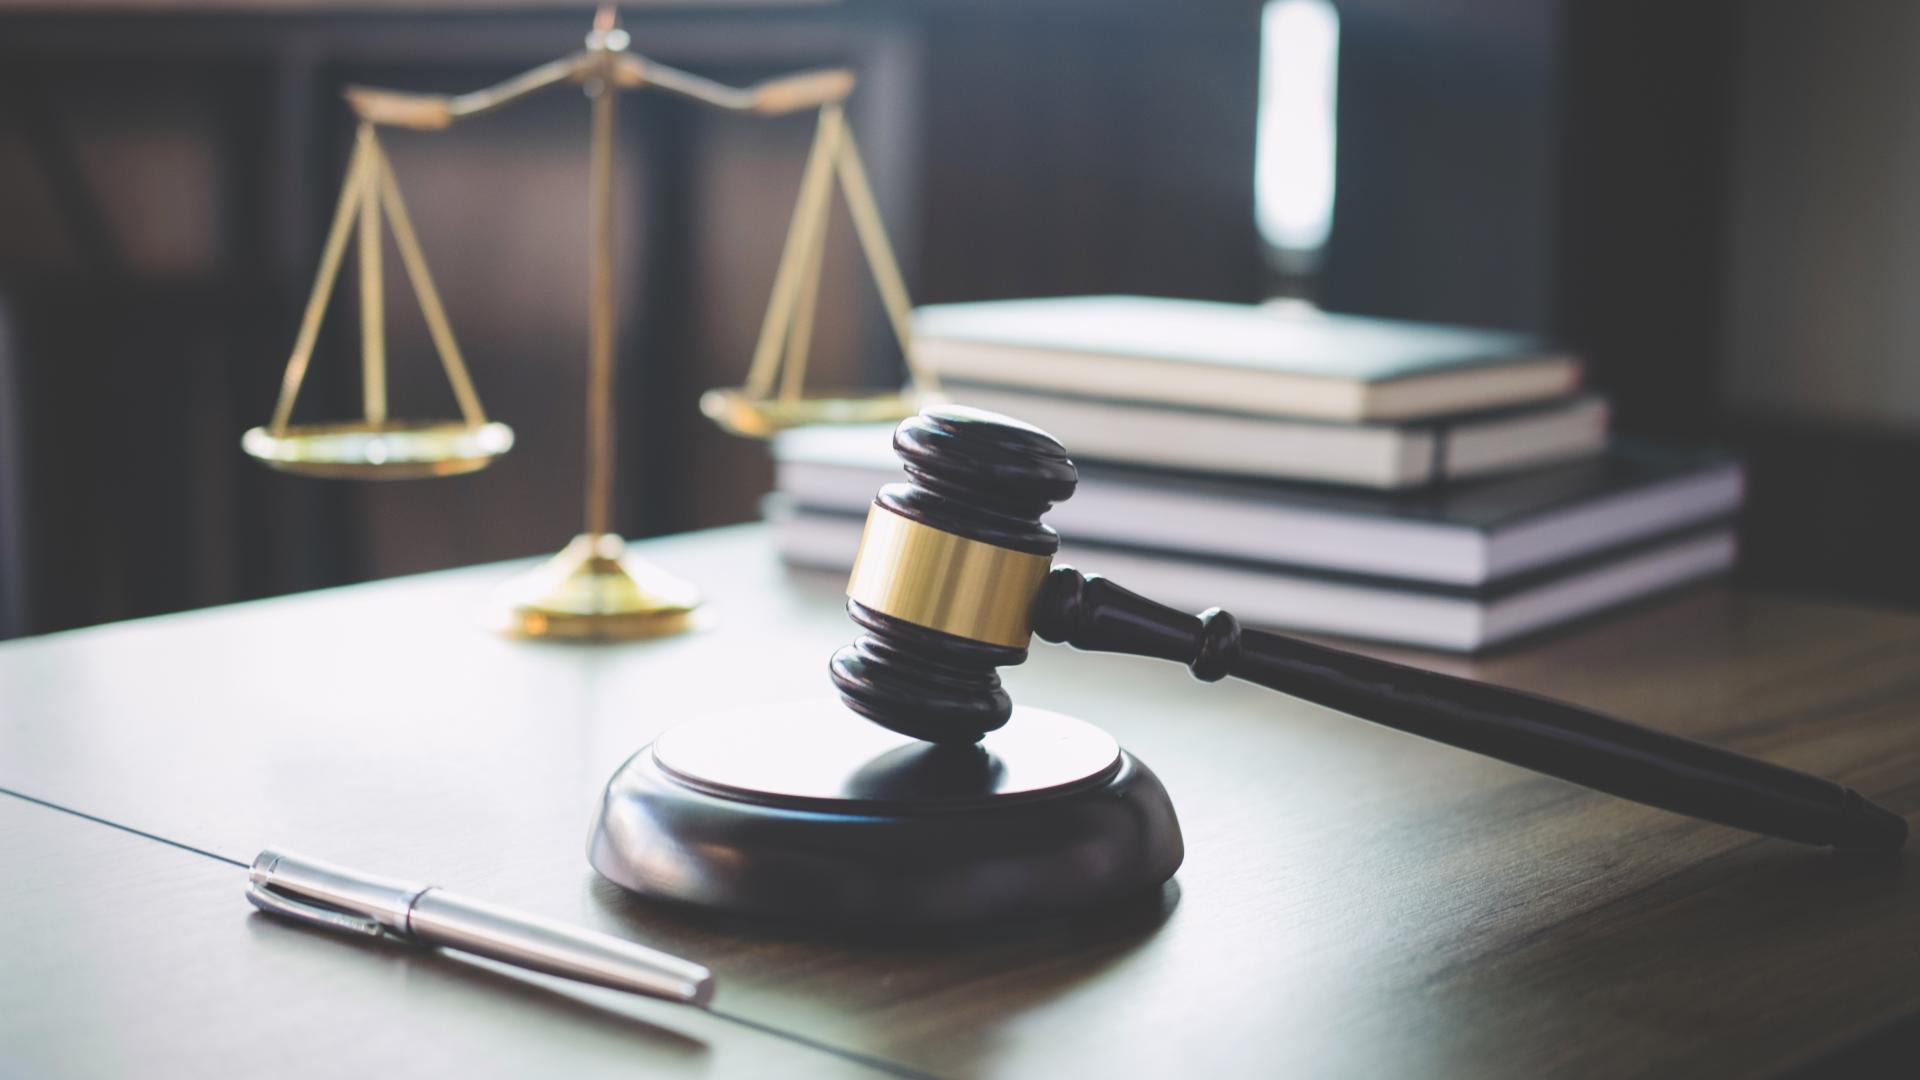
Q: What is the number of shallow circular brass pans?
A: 2